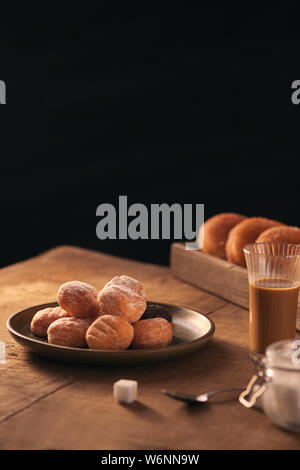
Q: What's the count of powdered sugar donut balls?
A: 7